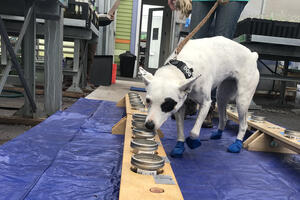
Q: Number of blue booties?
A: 4